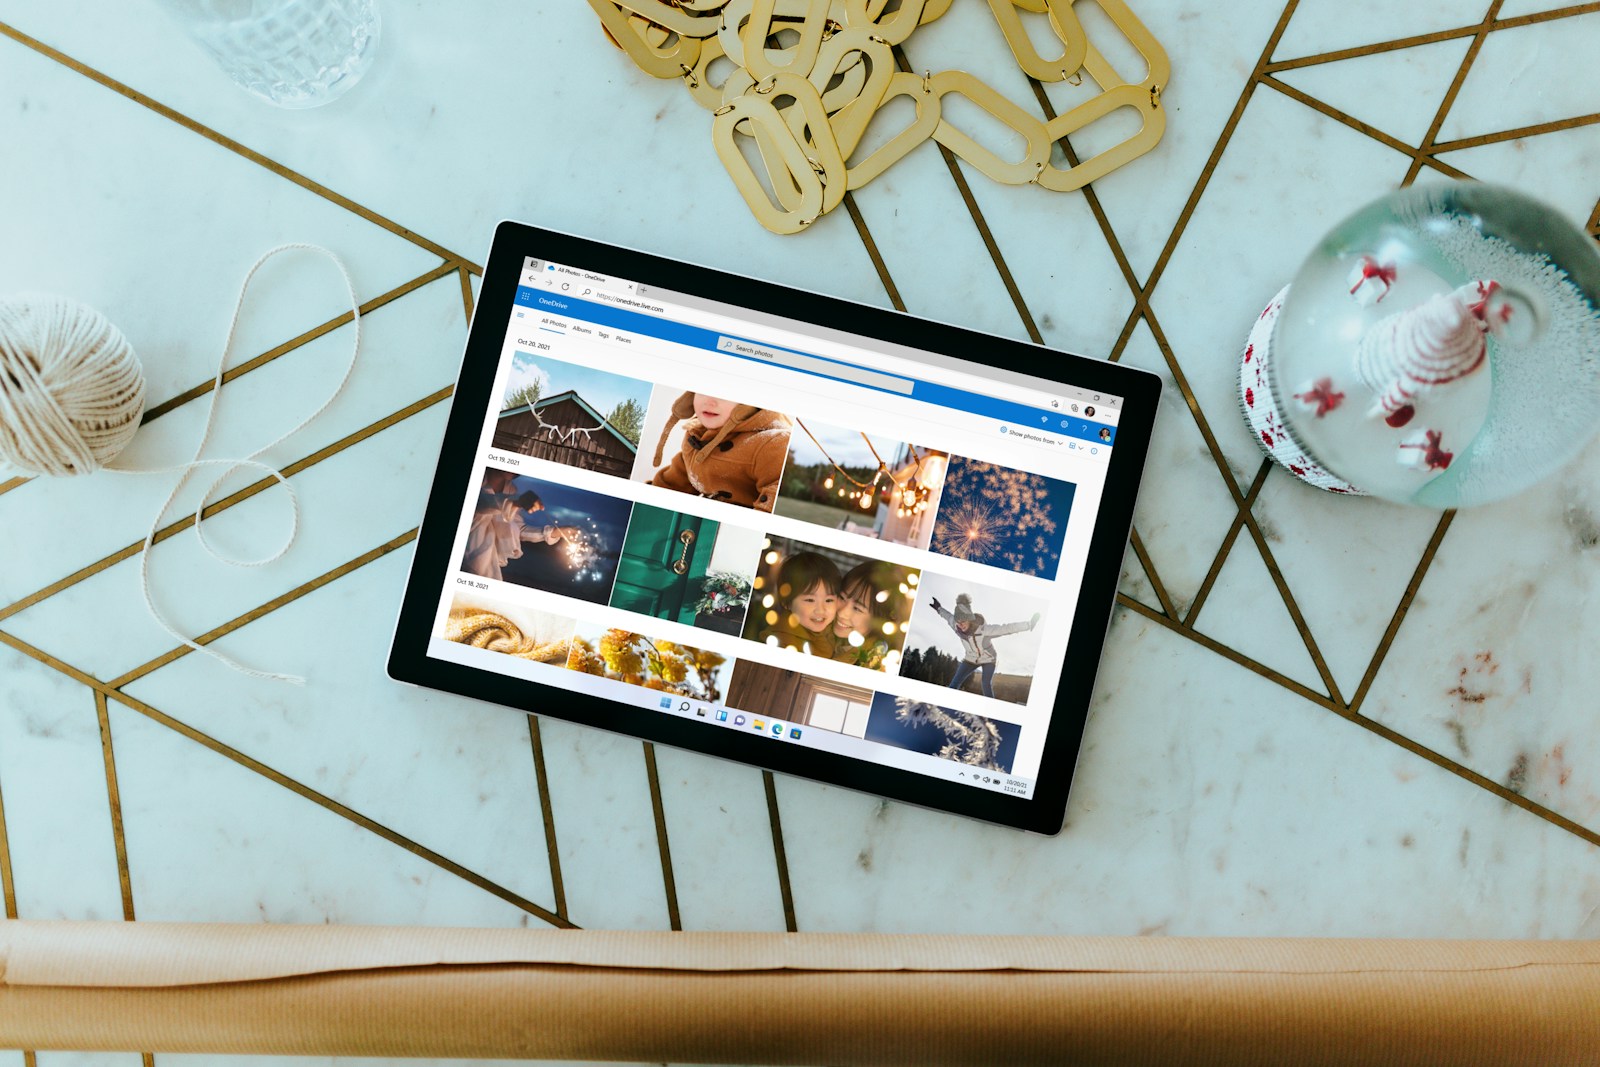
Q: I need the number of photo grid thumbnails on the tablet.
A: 12